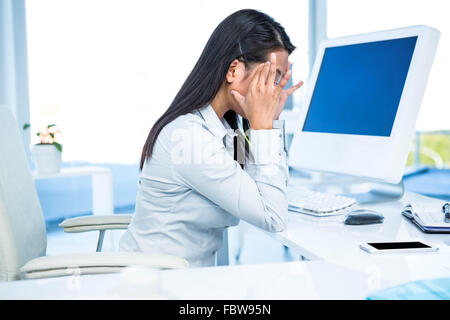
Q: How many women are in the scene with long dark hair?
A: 1